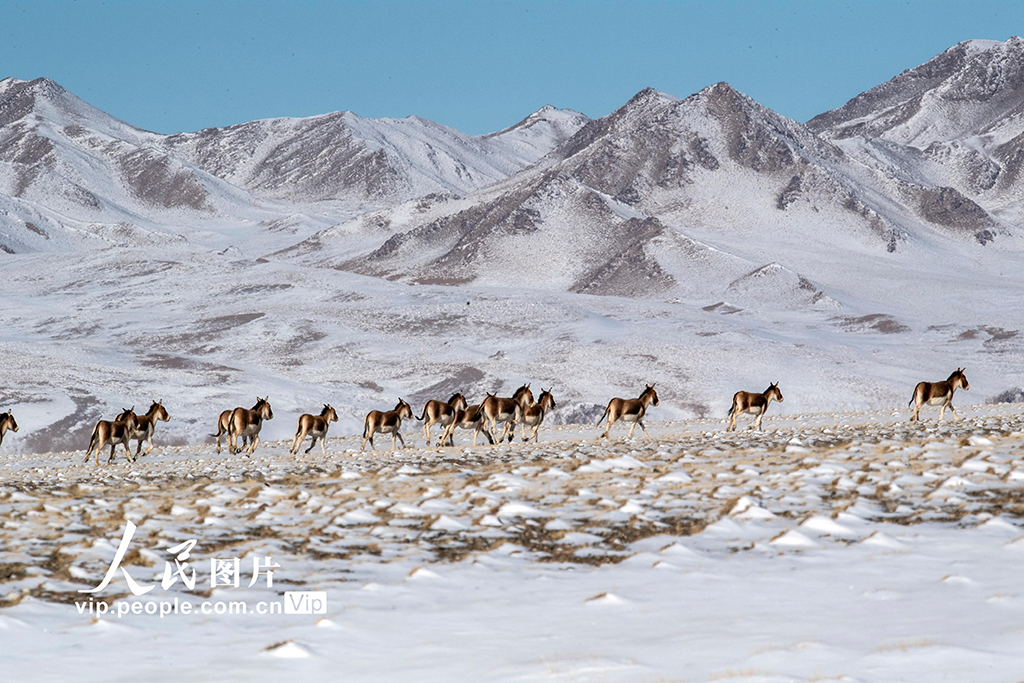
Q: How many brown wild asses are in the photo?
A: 14